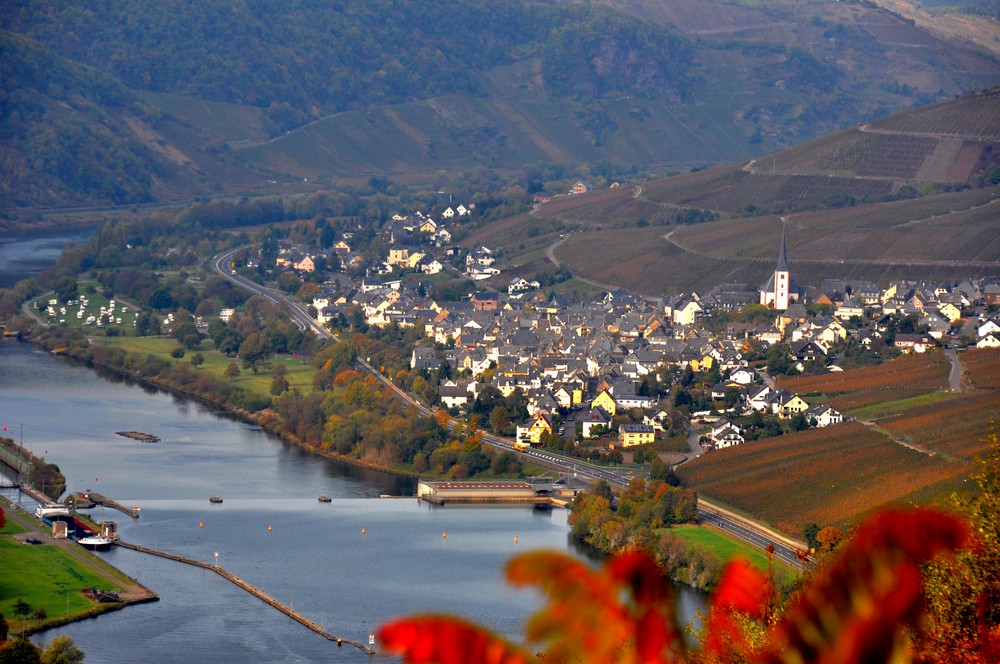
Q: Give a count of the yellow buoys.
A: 5